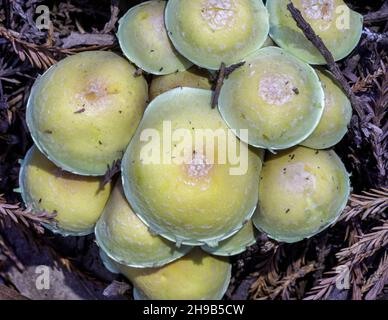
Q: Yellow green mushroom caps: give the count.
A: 13